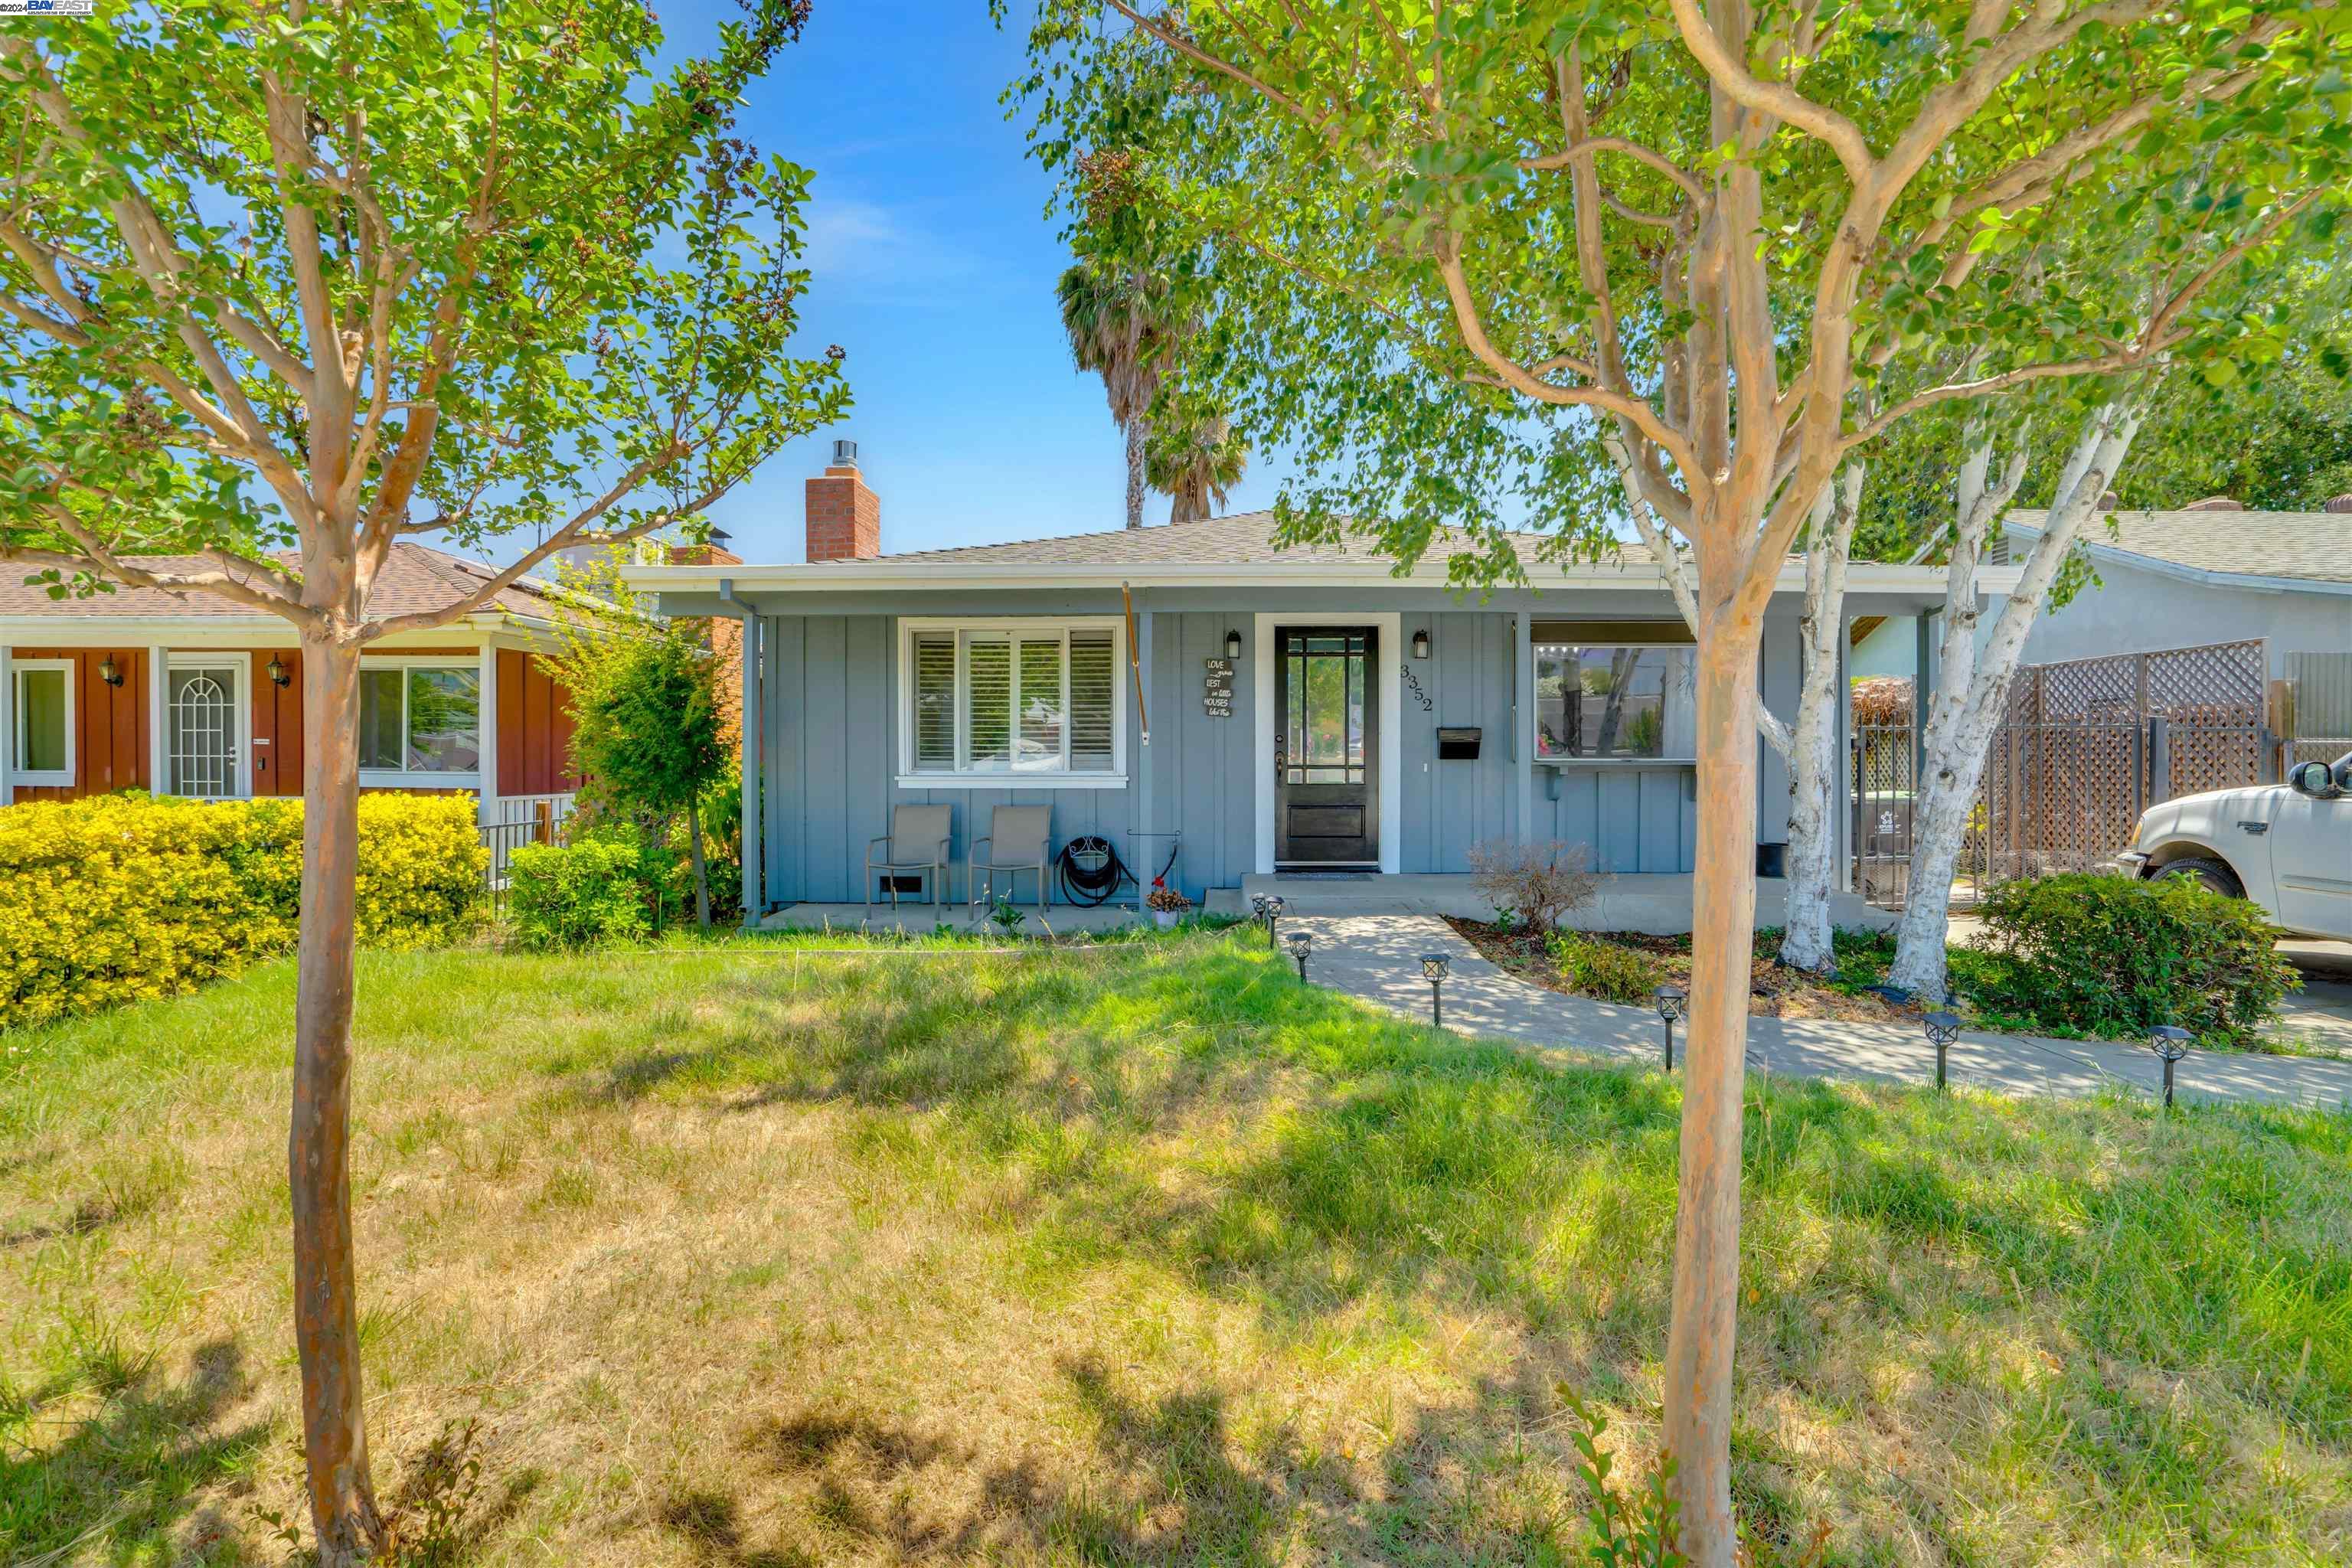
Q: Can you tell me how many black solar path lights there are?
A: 7